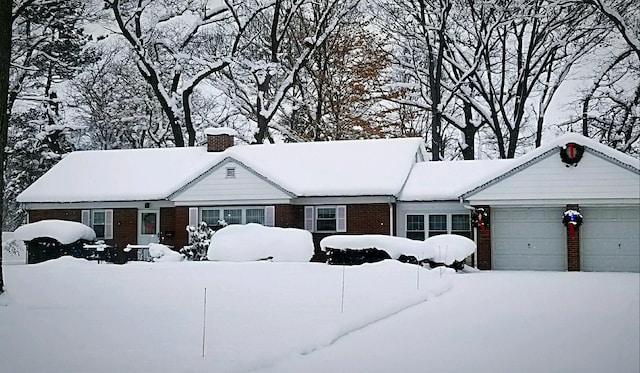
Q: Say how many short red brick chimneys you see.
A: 1